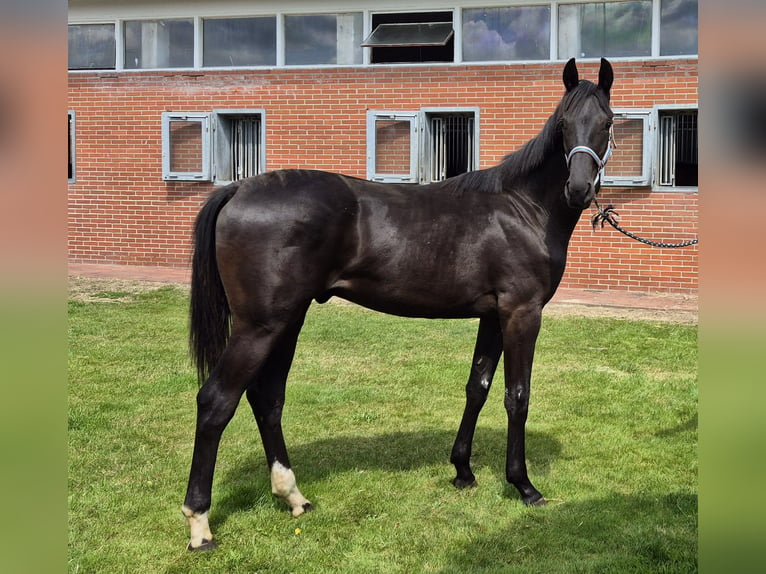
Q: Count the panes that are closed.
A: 7